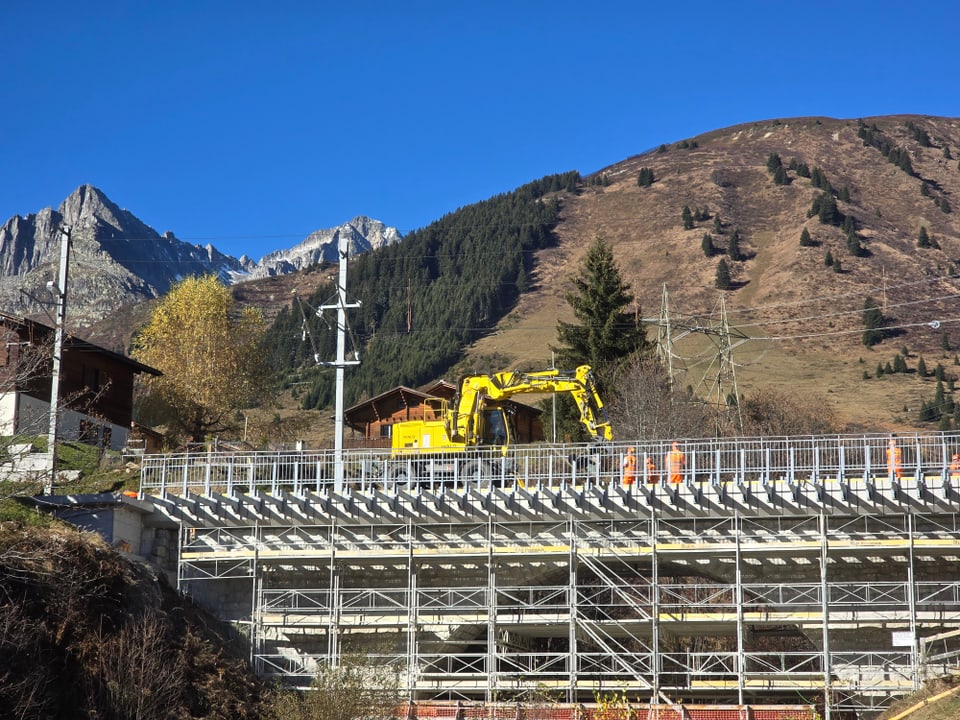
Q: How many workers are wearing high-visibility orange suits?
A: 5